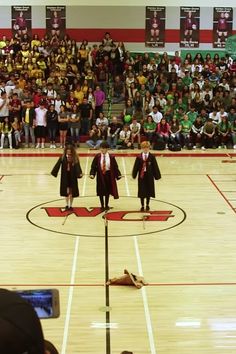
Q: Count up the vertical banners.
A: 5